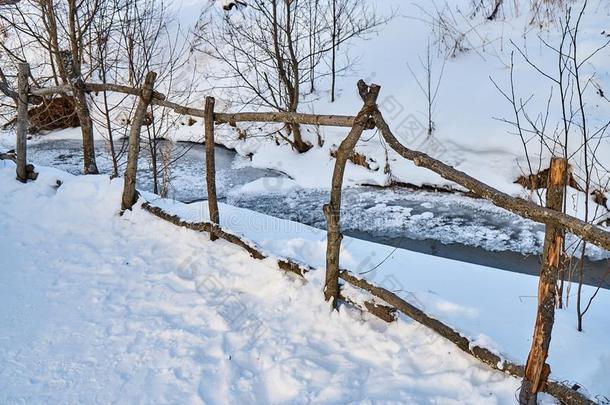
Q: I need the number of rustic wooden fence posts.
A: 5